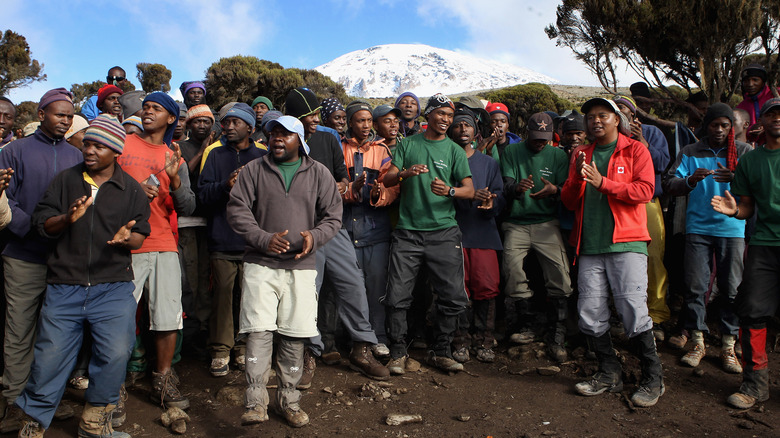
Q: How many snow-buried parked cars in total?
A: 0